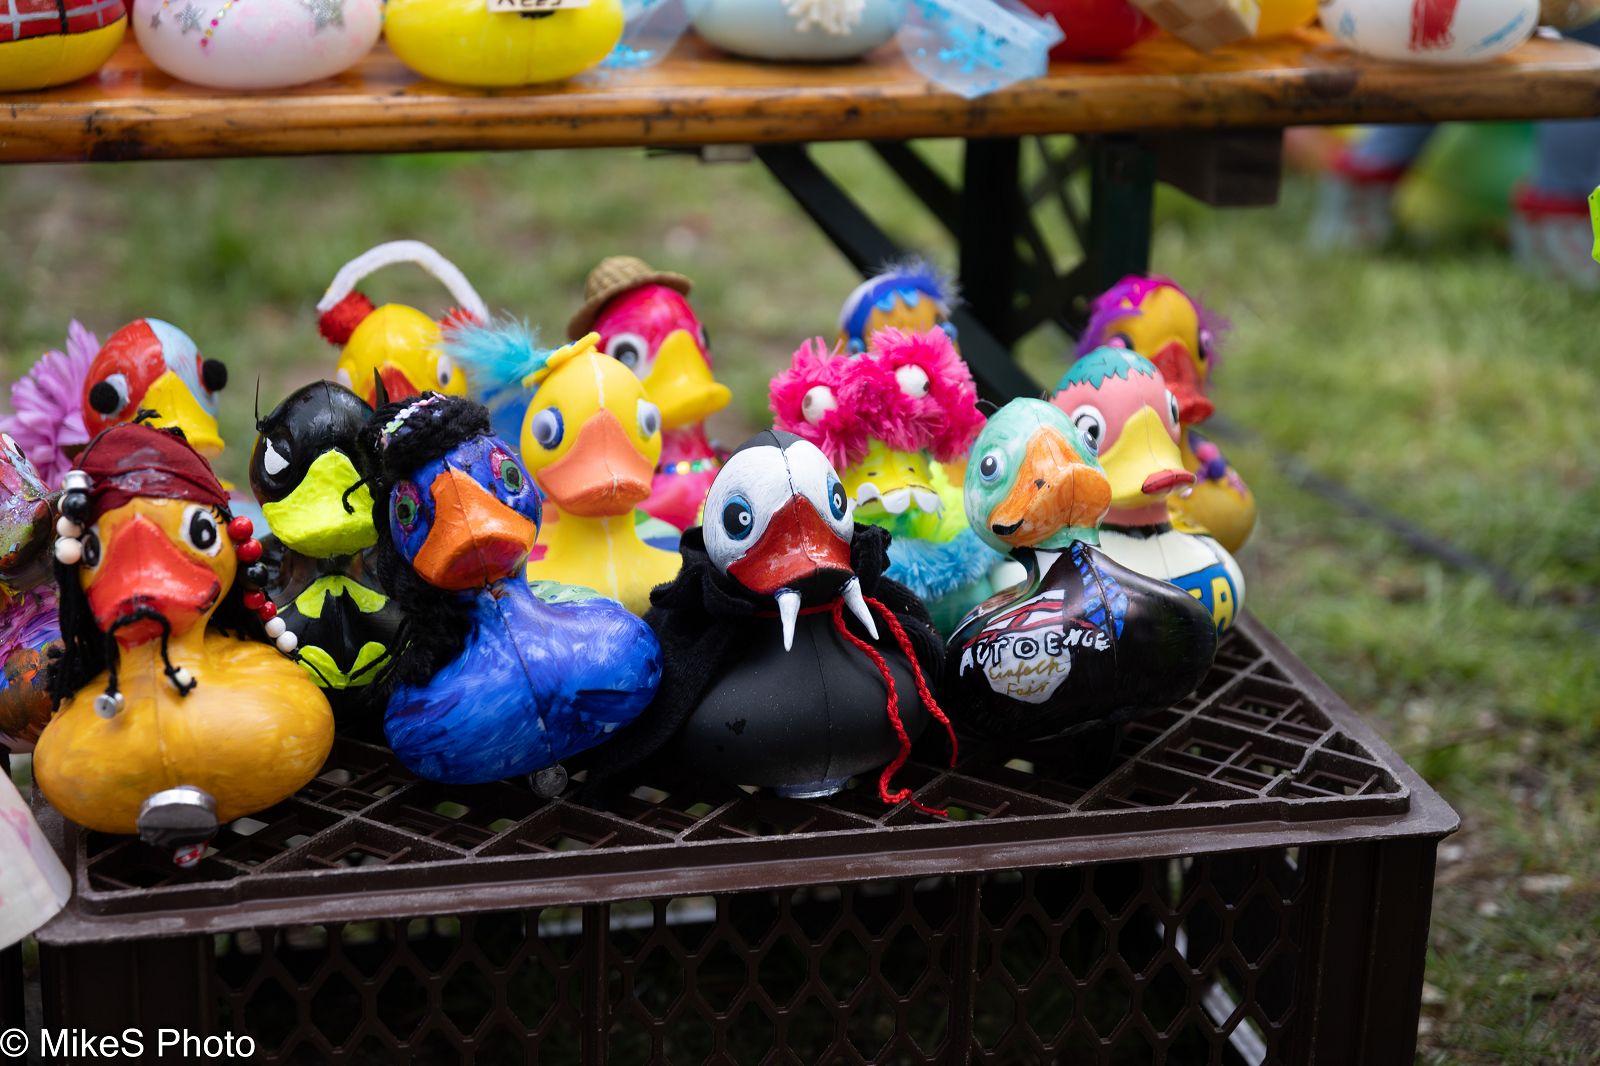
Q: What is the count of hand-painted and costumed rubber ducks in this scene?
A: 14